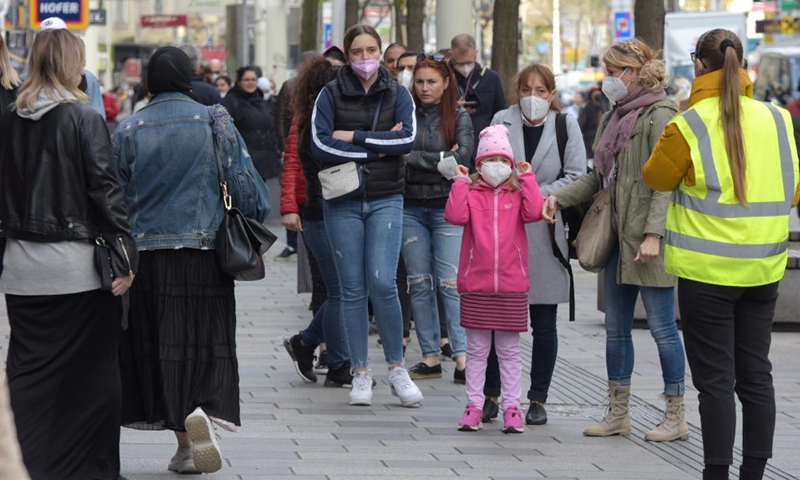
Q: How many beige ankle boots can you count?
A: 2